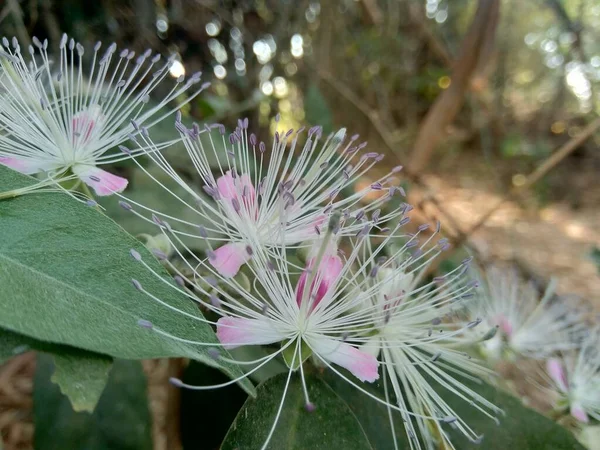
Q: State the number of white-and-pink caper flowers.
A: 6